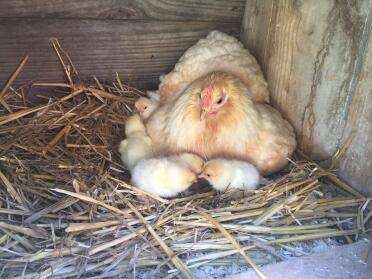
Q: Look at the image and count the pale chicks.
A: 5